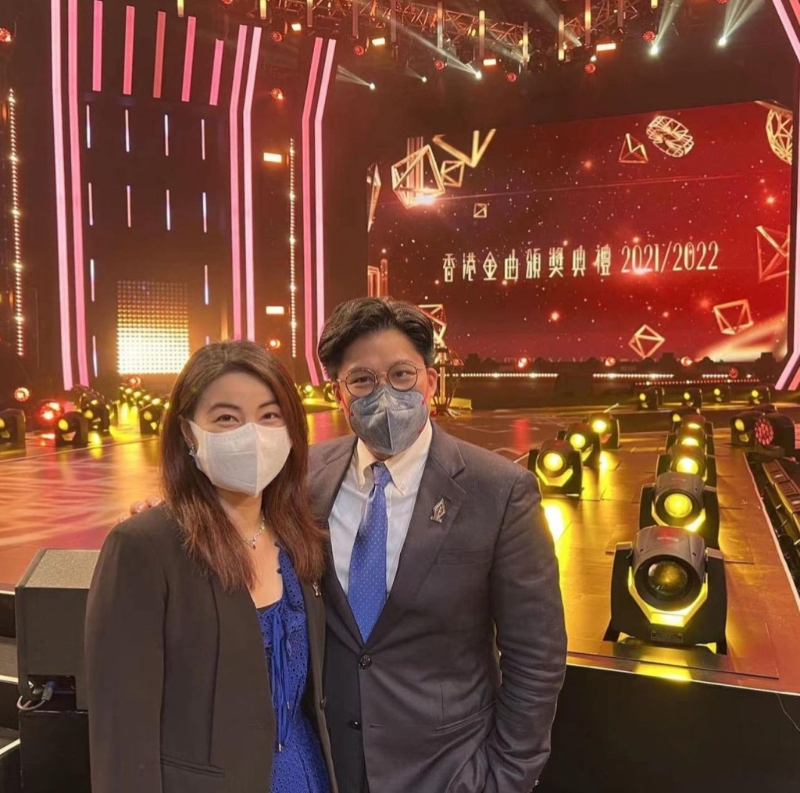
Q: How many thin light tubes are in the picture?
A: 12